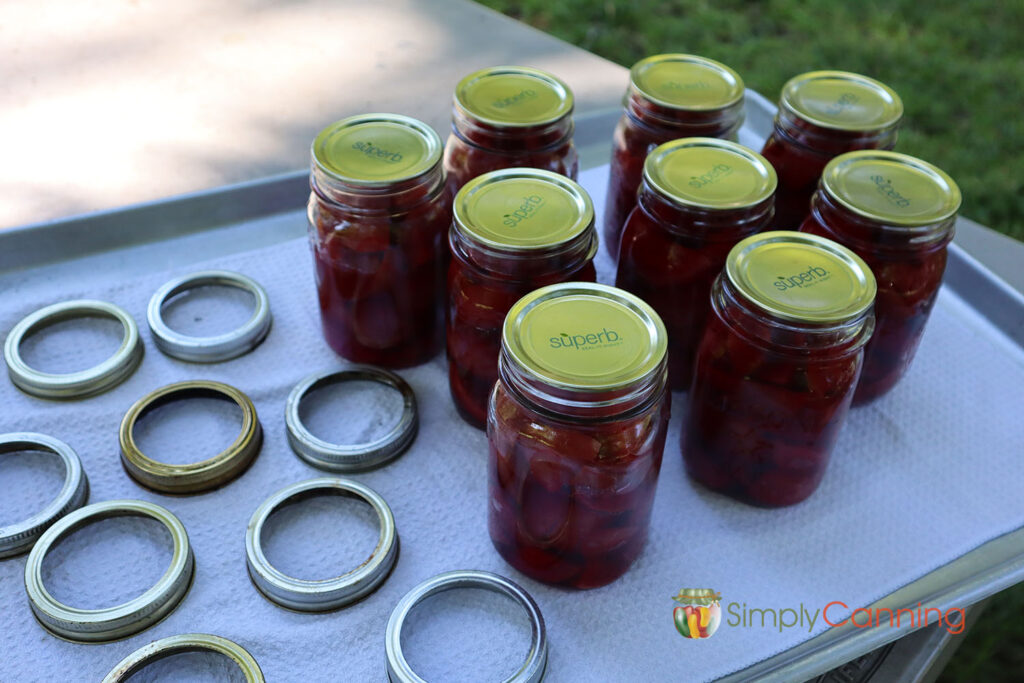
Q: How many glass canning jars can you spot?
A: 9